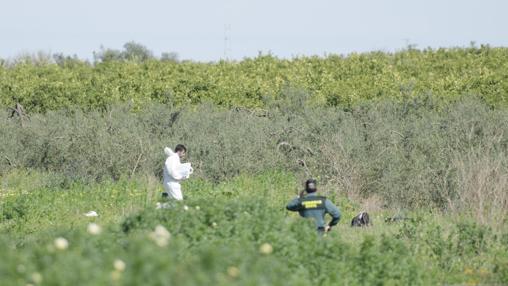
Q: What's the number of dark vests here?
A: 1